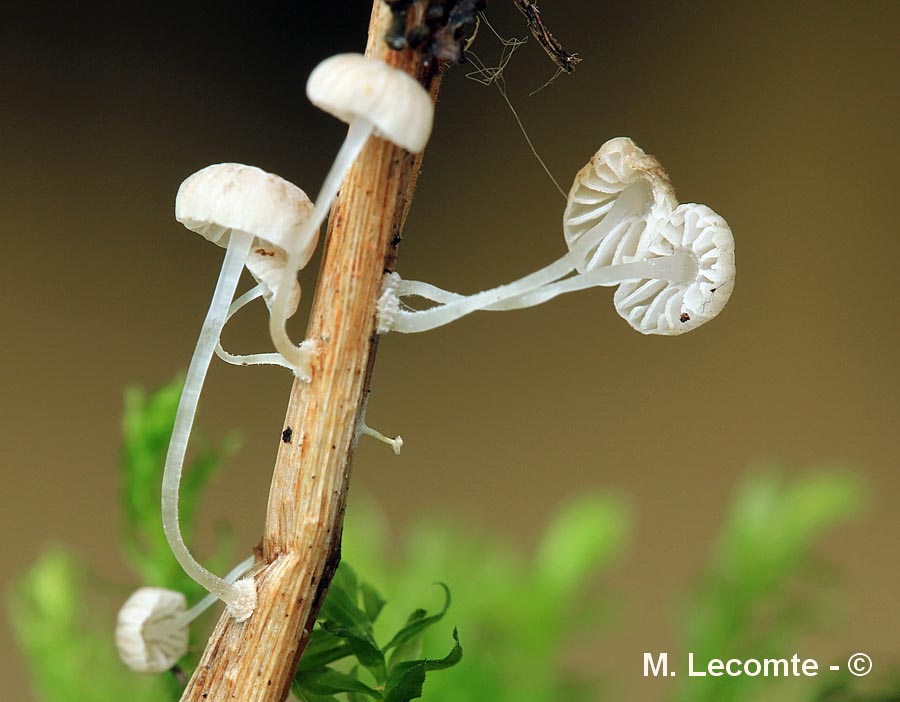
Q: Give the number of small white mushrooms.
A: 7